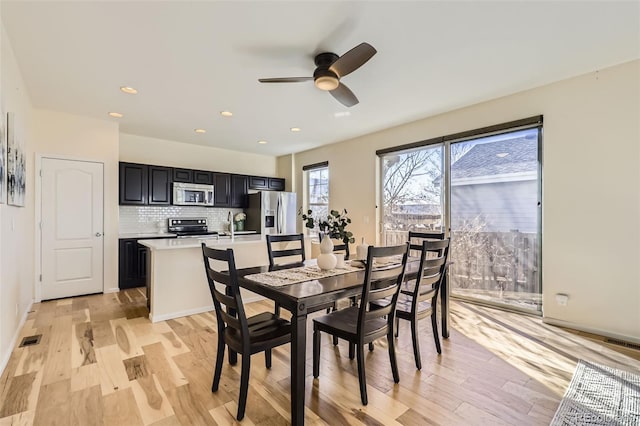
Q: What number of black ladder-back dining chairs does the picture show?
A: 6